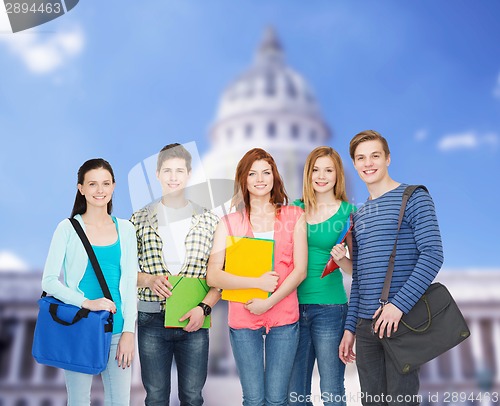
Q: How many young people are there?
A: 5